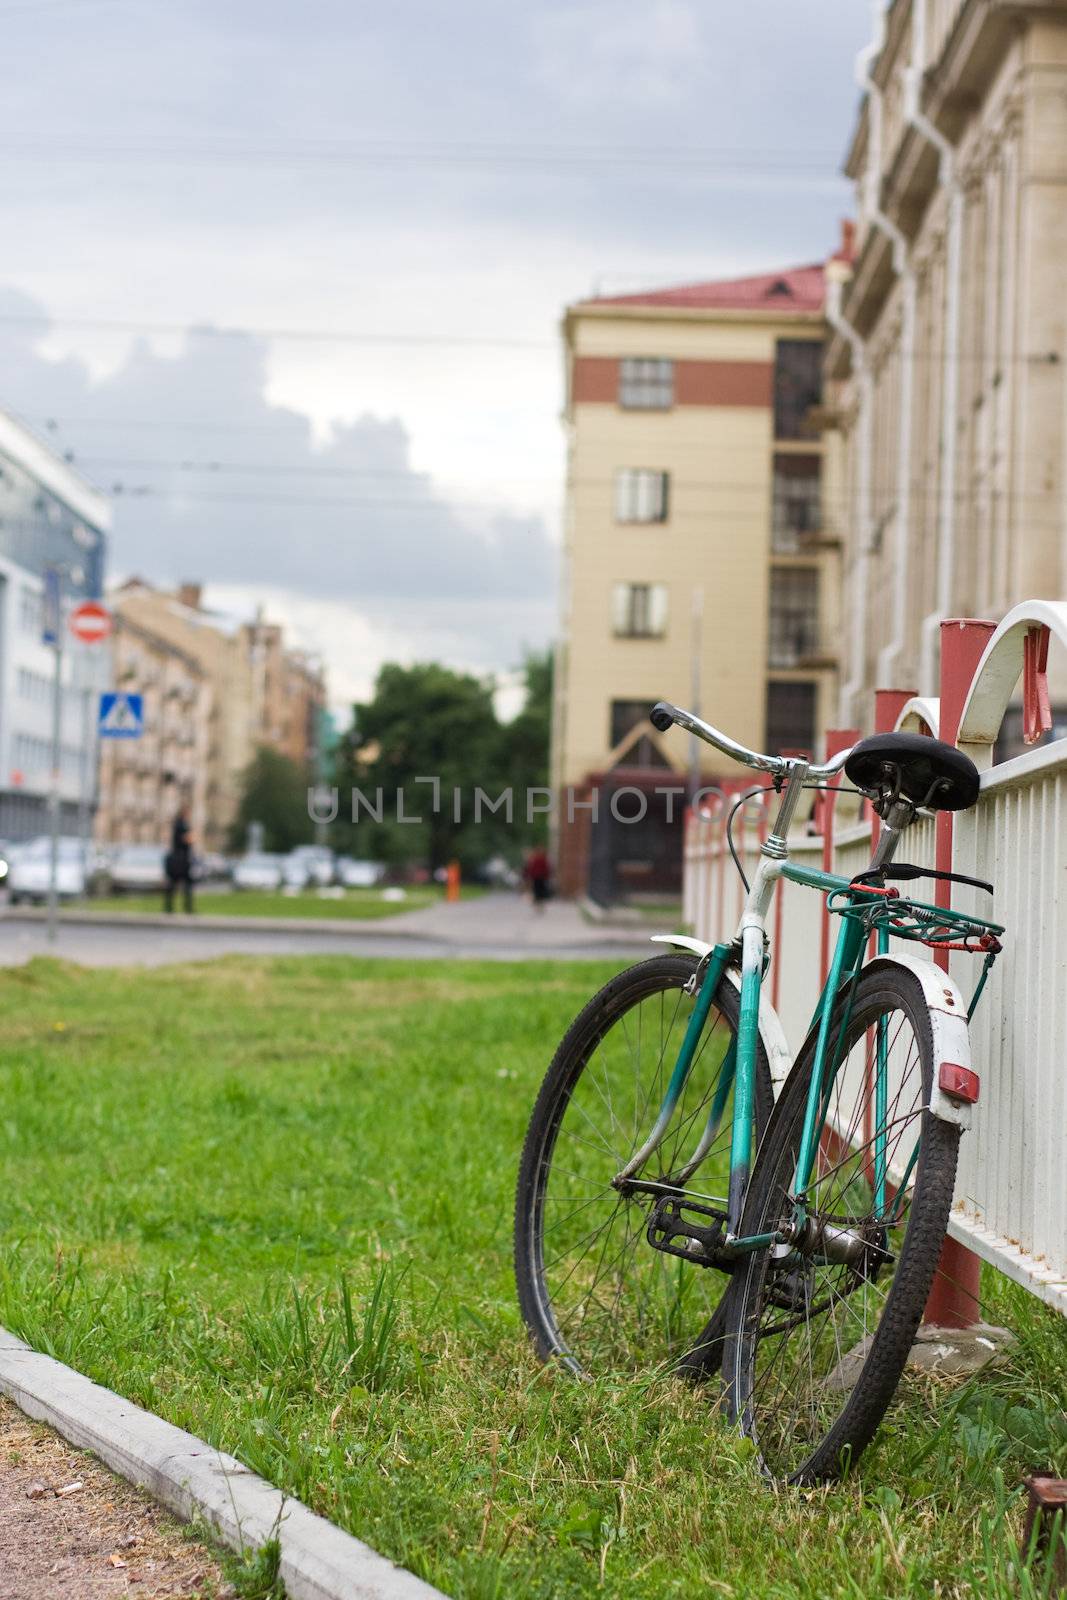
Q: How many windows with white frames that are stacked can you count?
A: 3